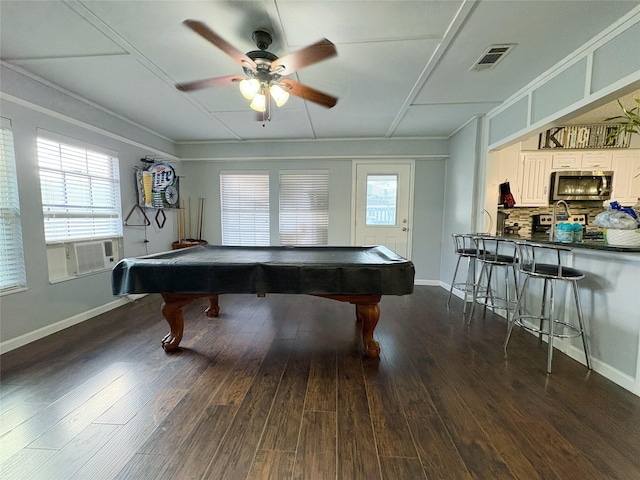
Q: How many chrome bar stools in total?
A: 3